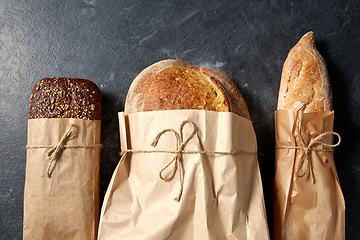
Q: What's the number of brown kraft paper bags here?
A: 3